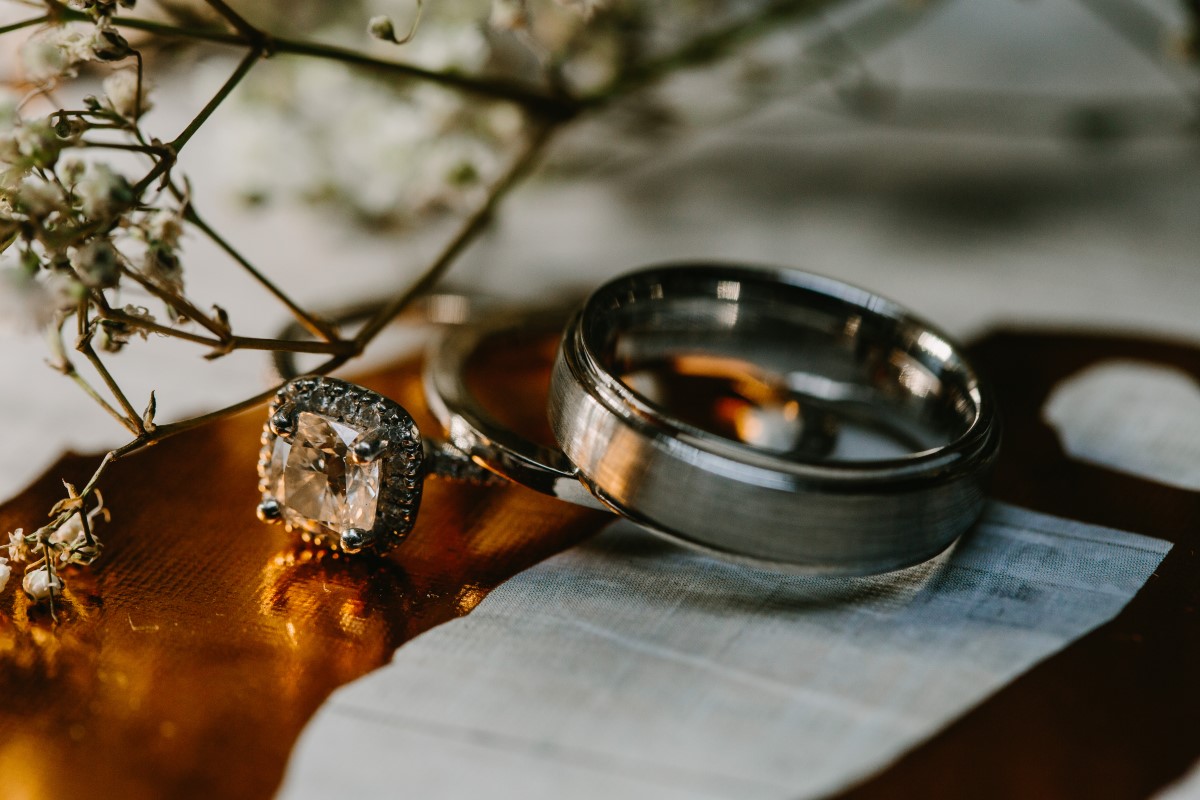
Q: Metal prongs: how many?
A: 4